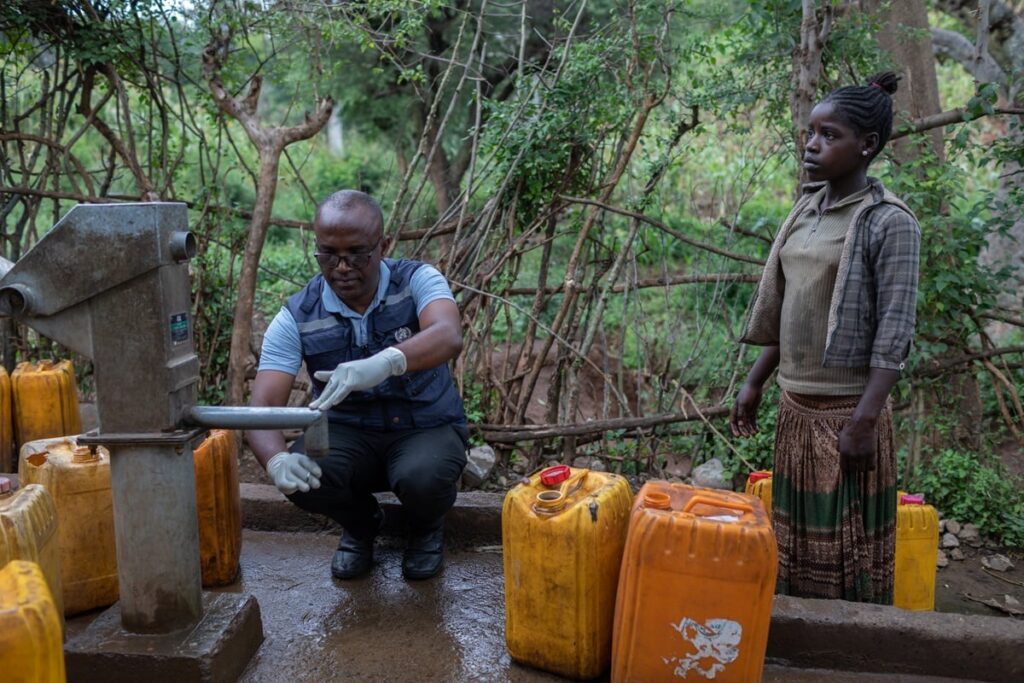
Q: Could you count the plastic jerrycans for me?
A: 10